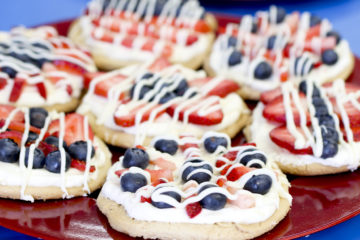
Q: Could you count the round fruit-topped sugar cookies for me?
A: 7